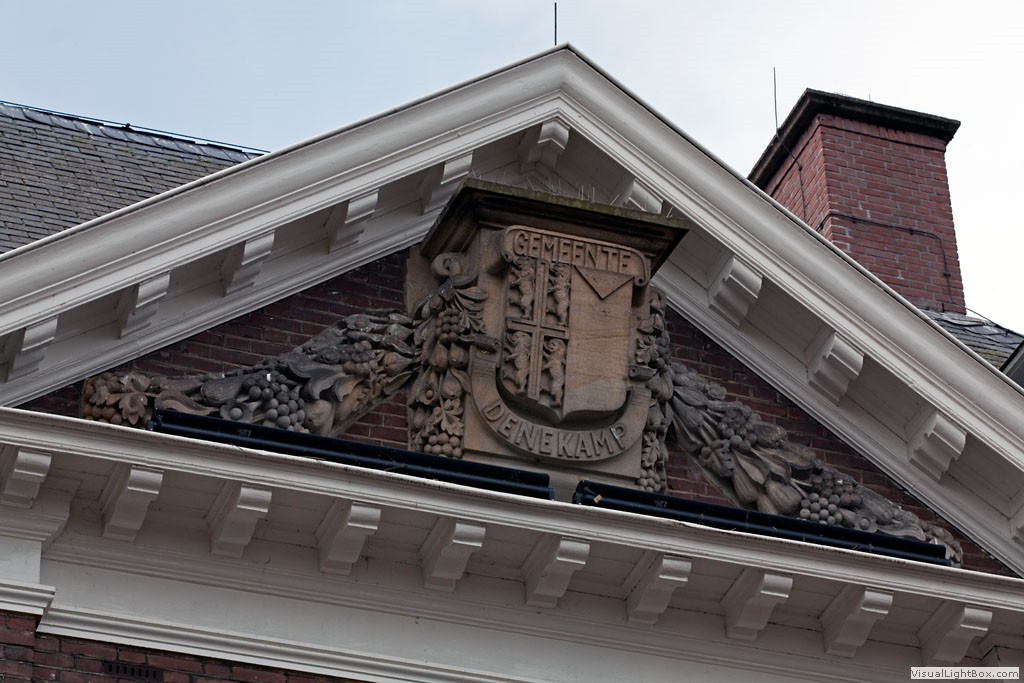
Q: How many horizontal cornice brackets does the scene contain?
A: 10